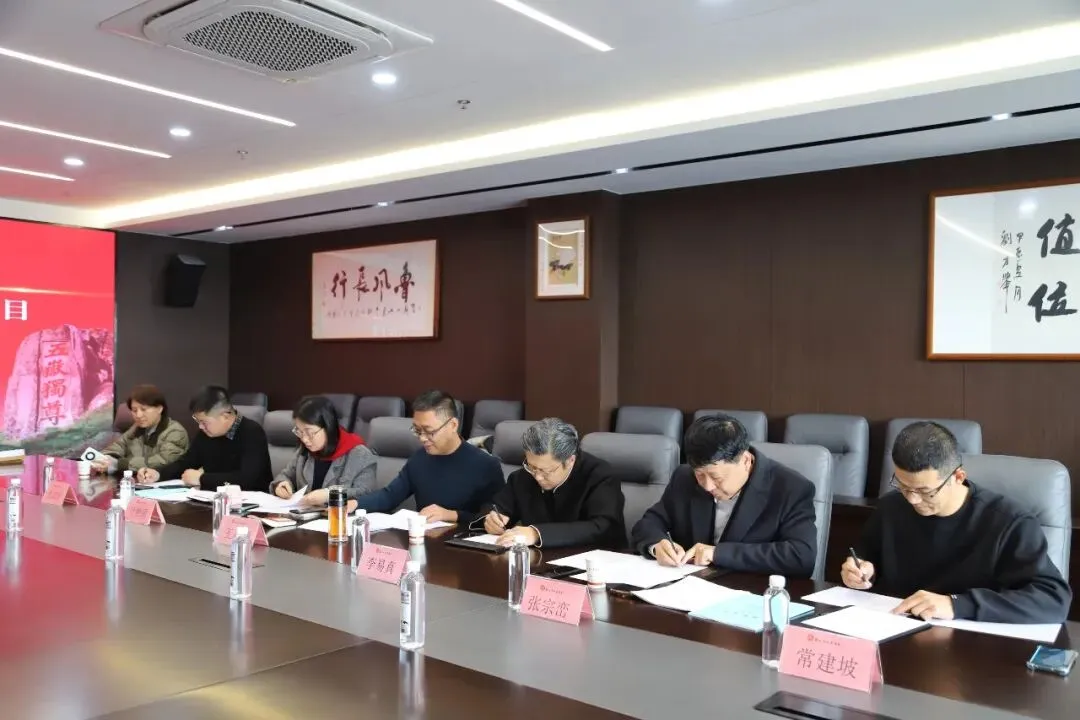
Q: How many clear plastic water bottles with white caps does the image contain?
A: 10